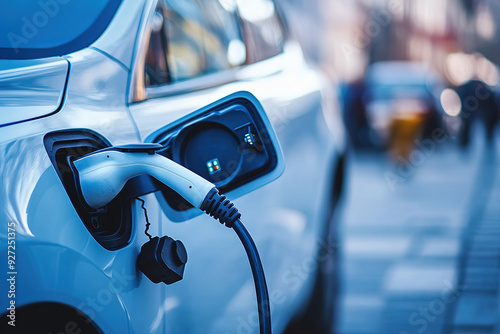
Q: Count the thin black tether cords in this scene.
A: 1